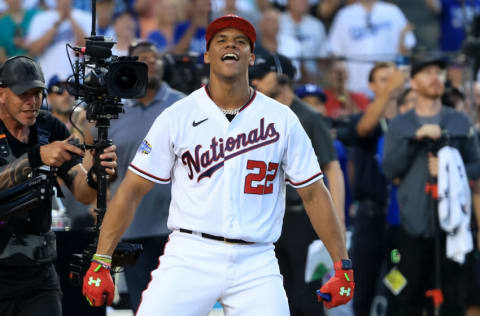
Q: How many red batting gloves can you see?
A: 2